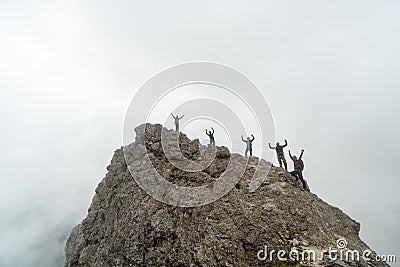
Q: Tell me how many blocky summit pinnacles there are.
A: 1